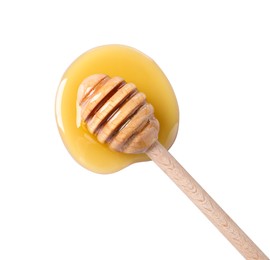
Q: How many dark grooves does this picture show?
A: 5